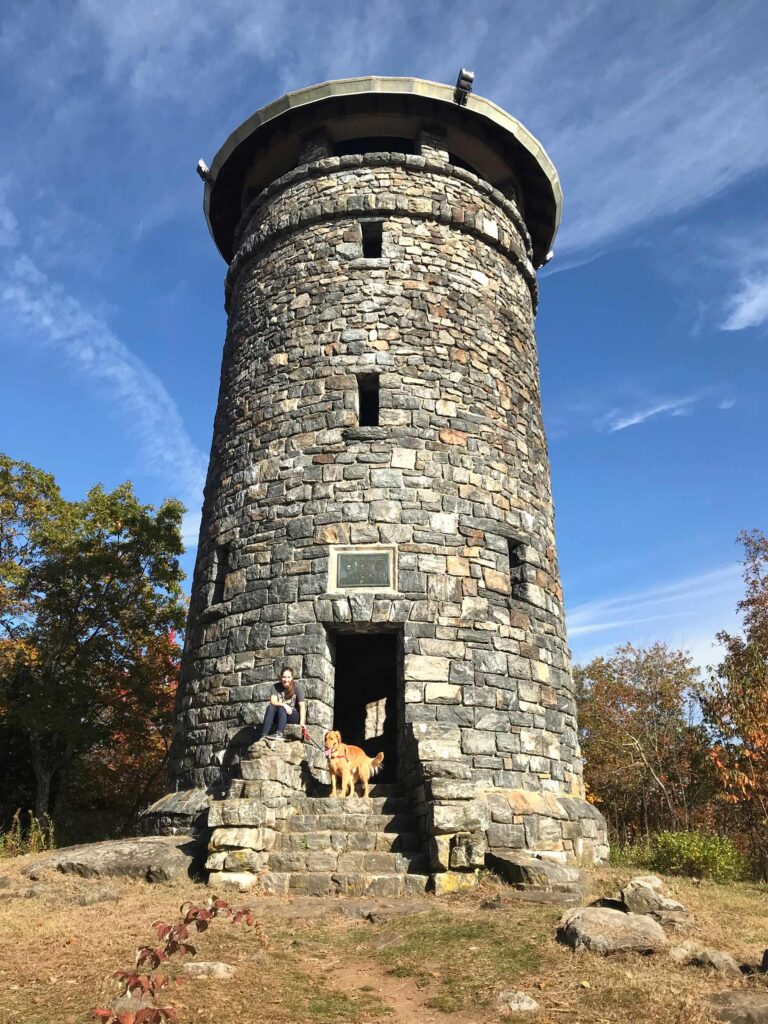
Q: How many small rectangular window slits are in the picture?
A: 4